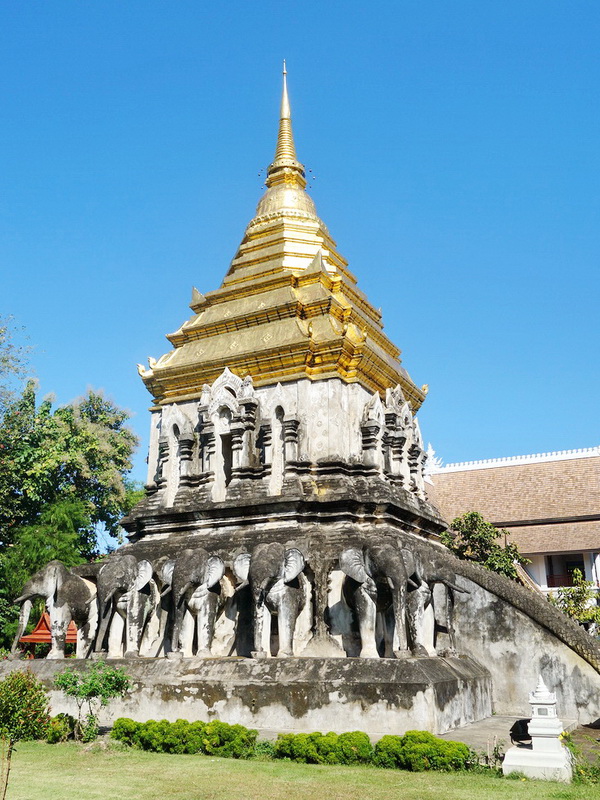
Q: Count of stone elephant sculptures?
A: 6